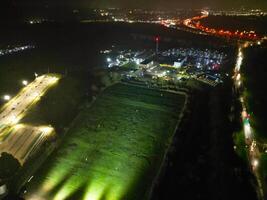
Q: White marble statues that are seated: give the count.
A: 0